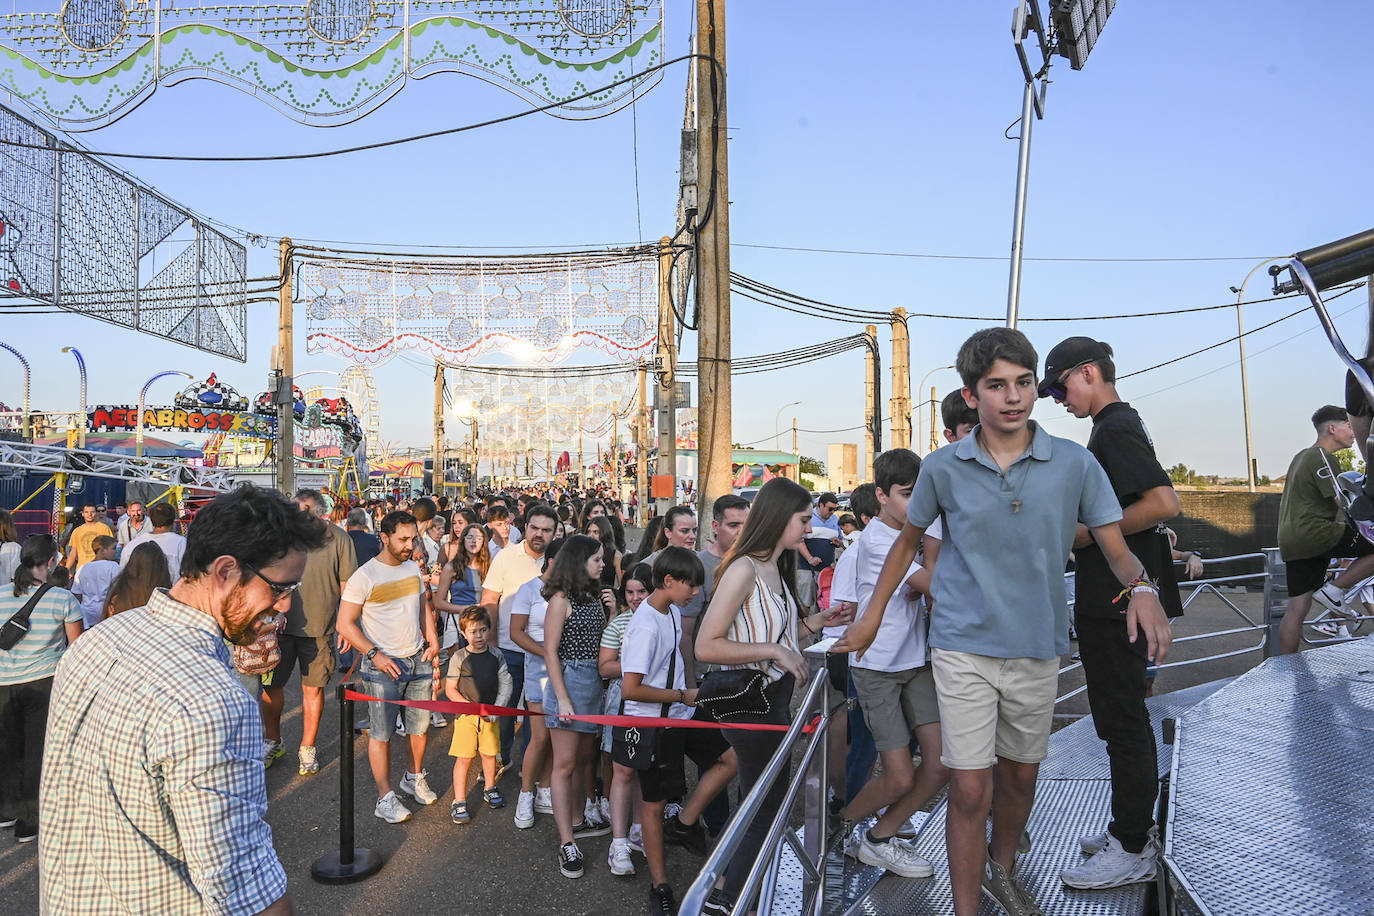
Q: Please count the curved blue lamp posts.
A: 3